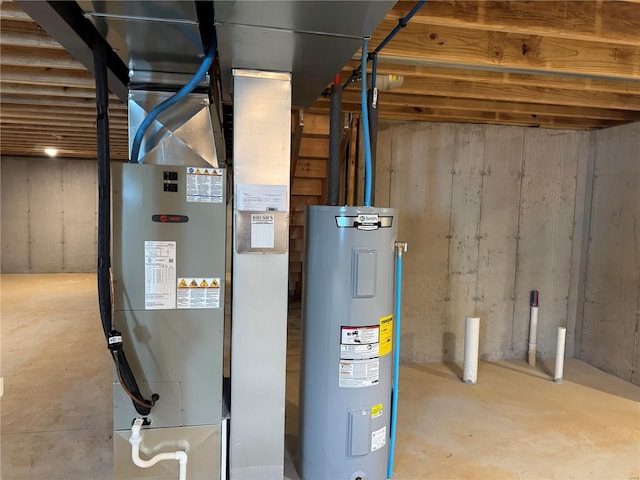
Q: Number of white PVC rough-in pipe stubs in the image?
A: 3